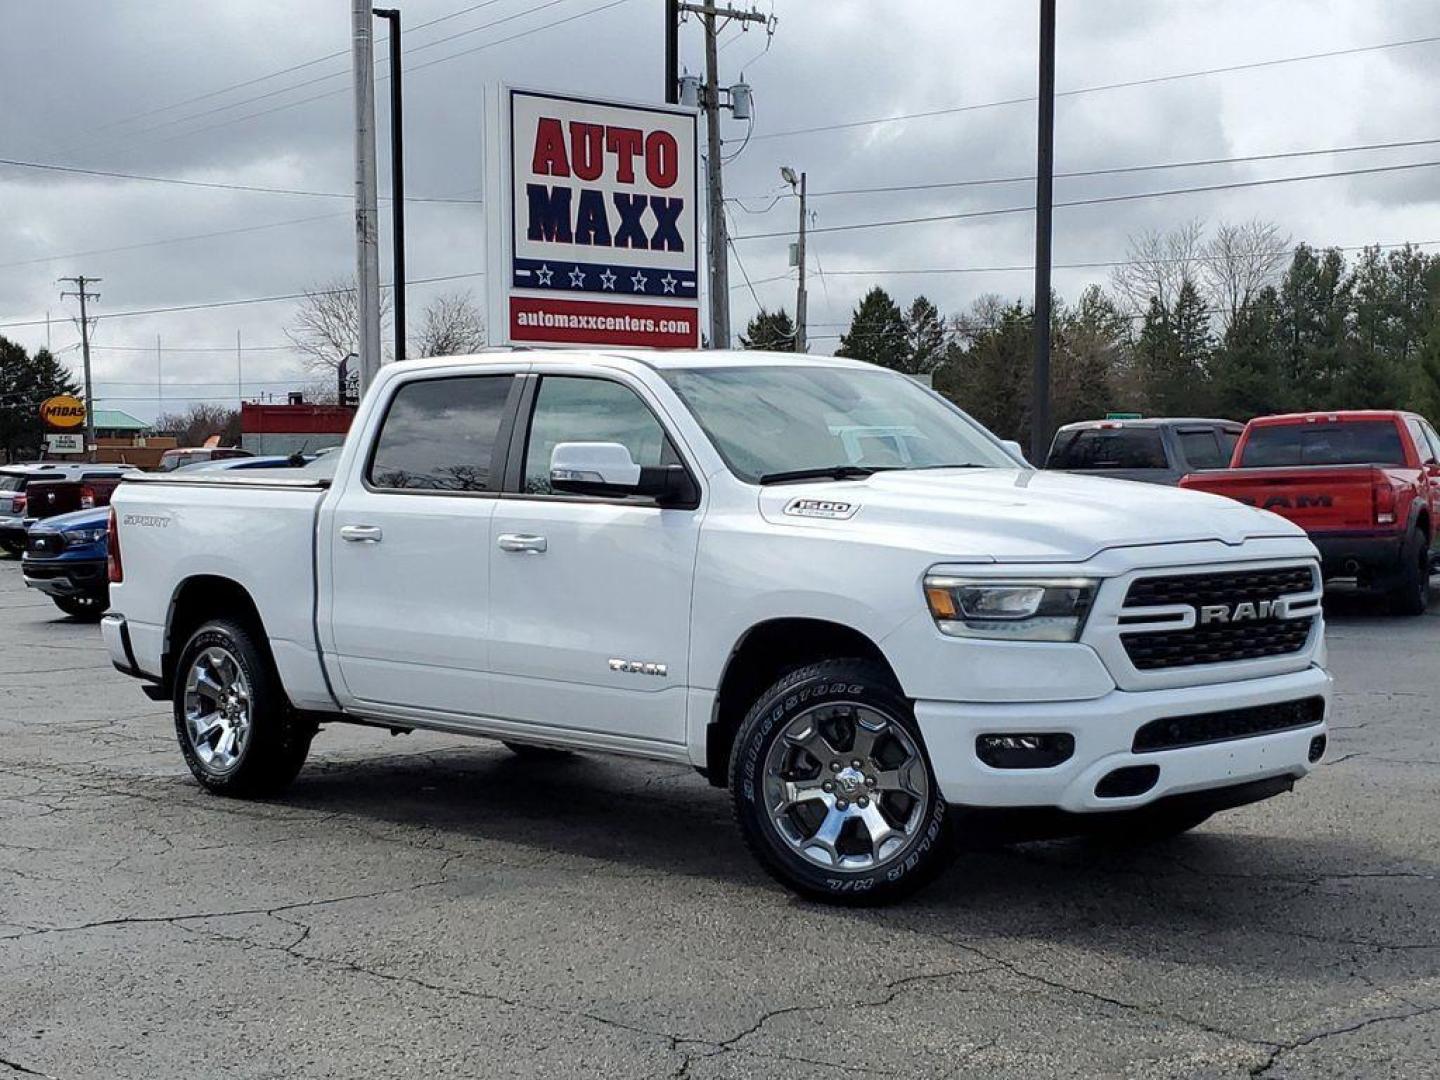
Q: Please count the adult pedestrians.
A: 0